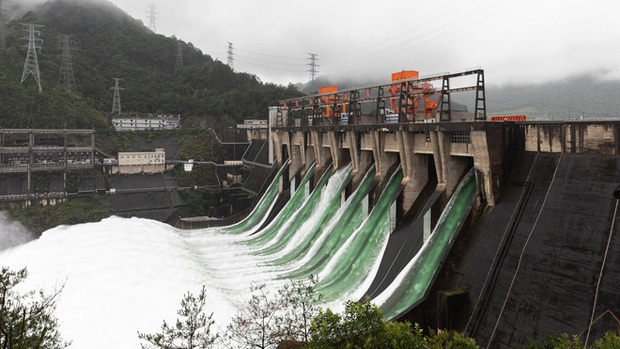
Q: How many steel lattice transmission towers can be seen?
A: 7